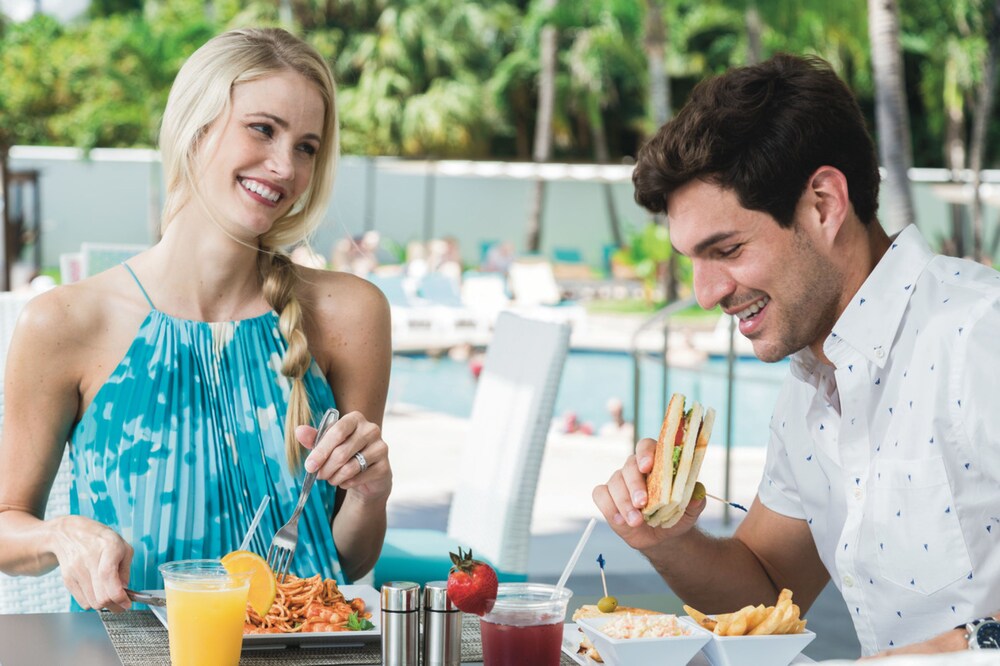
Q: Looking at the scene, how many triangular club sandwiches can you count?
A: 2